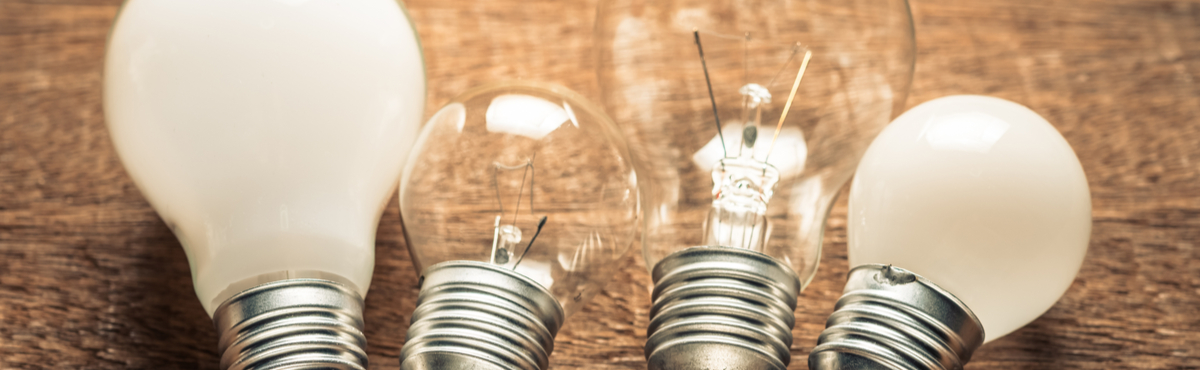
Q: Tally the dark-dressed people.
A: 0